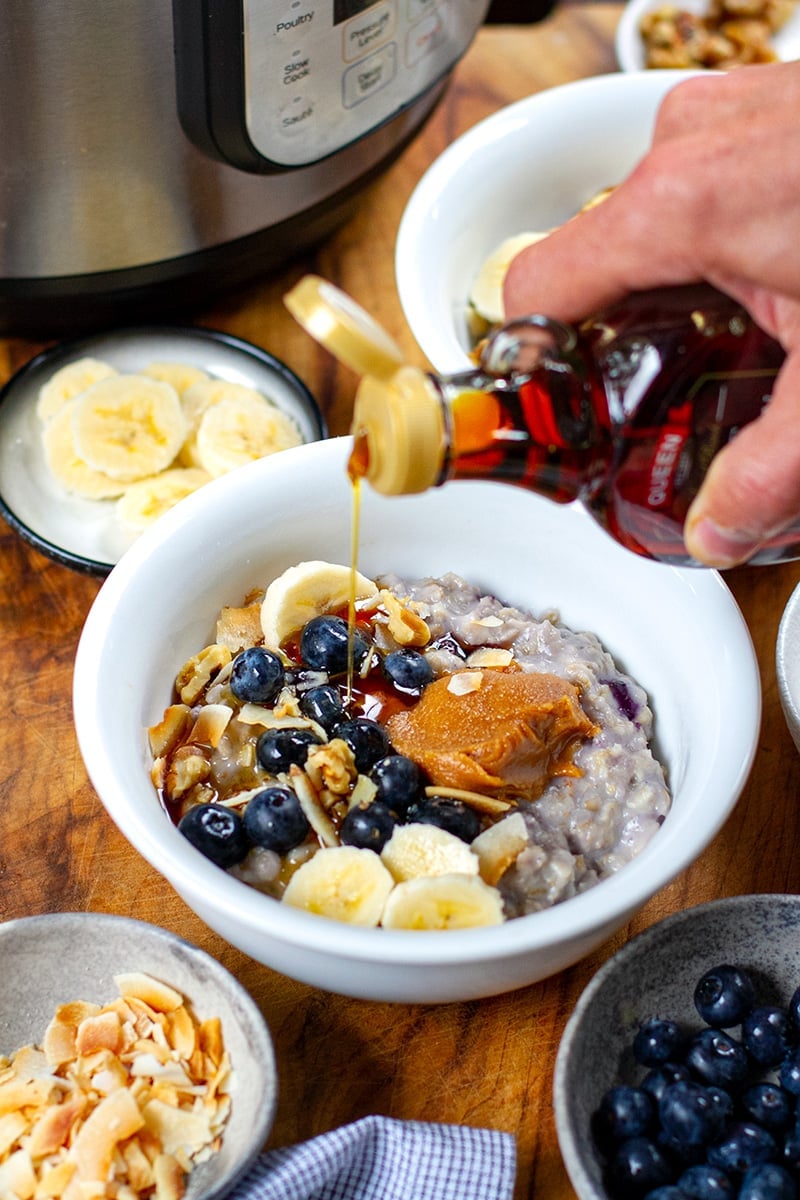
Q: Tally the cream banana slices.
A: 12